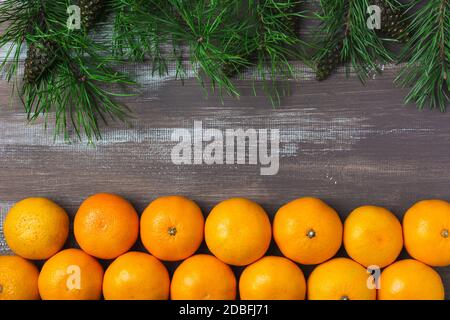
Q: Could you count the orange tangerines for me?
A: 14